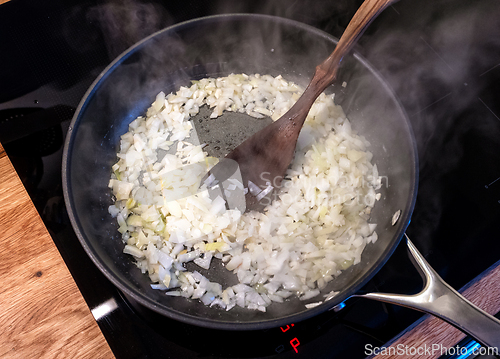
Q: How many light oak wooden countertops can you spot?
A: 1